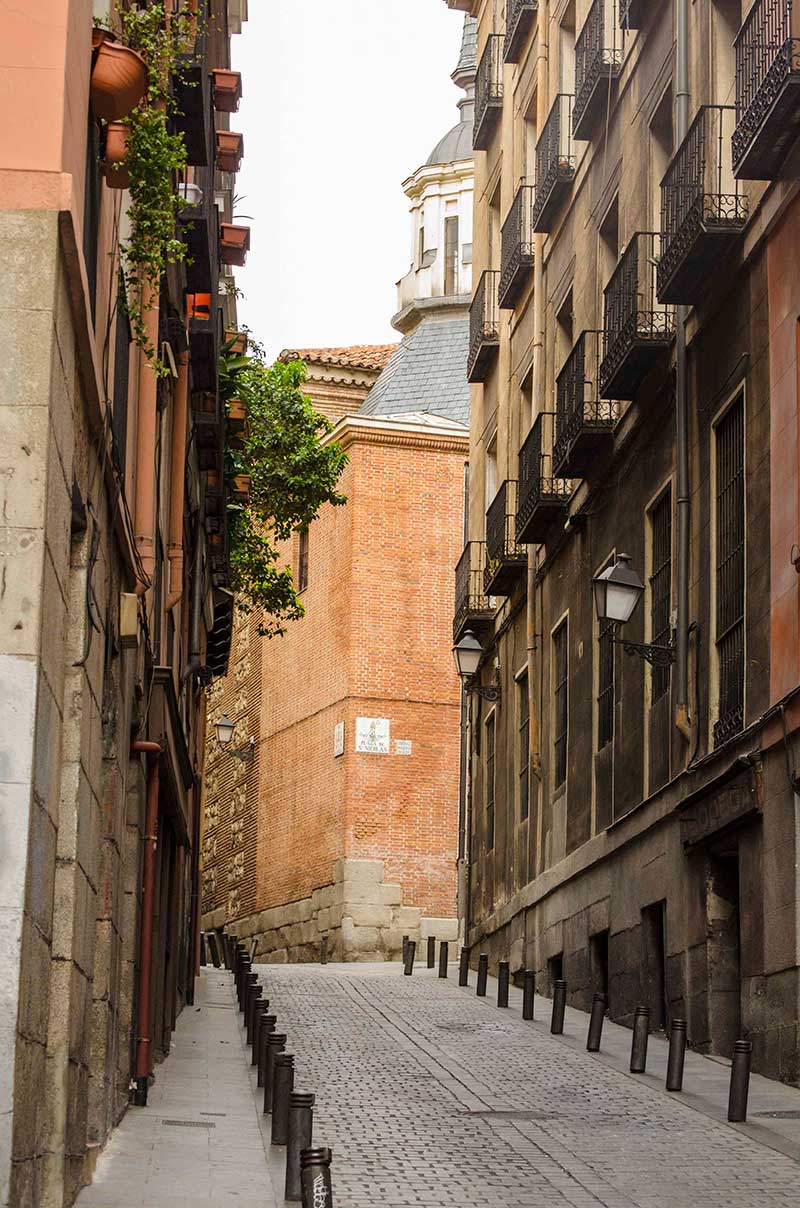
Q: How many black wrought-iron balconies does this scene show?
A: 14